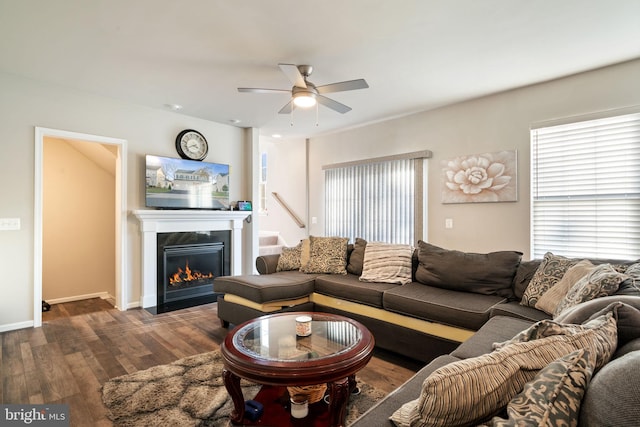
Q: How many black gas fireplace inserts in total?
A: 1